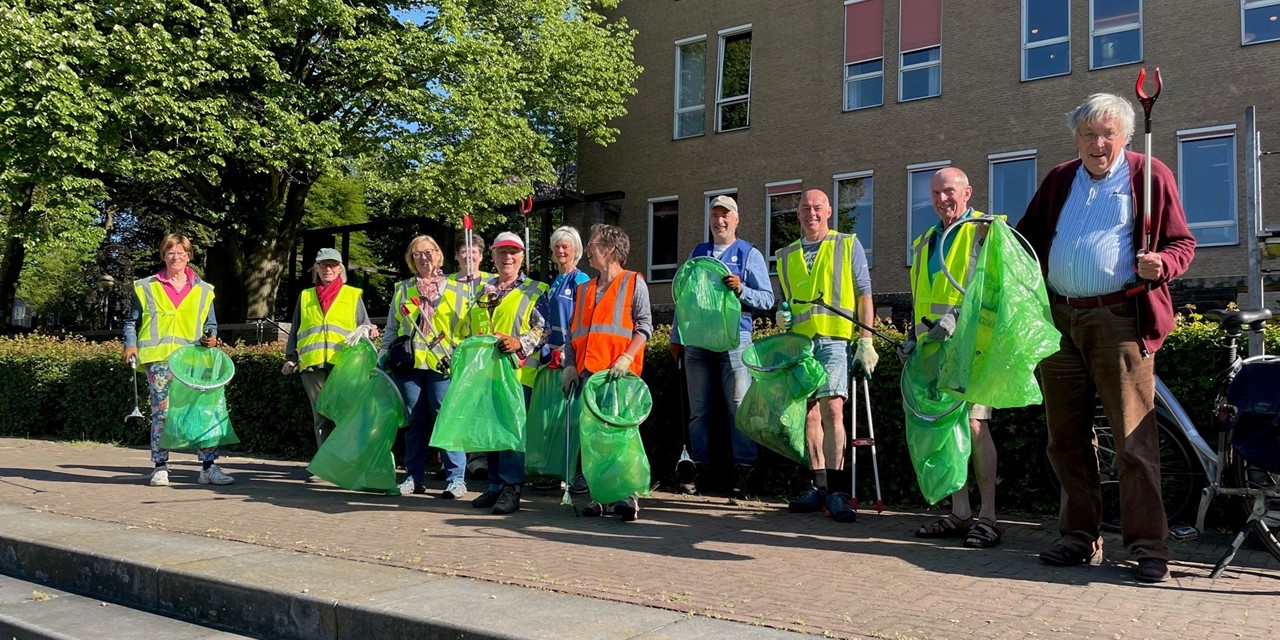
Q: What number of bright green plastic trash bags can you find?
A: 10